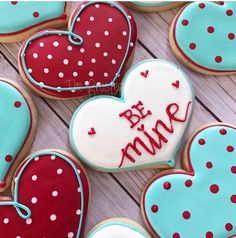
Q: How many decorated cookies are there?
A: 9